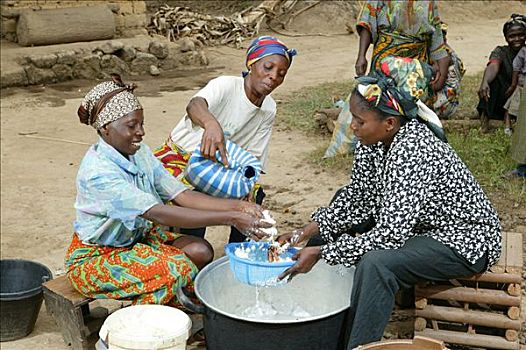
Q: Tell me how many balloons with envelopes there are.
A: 0